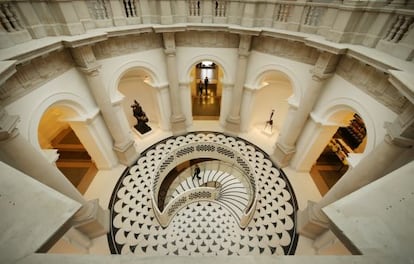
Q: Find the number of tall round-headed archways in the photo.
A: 5